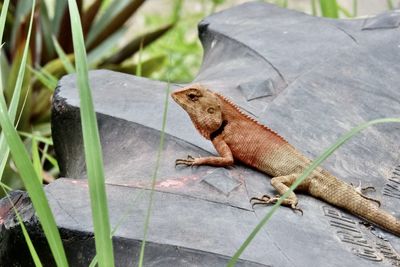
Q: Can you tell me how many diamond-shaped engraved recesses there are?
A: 3